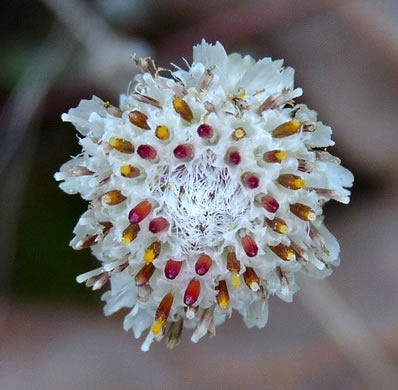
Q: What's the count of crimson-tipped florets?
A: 12